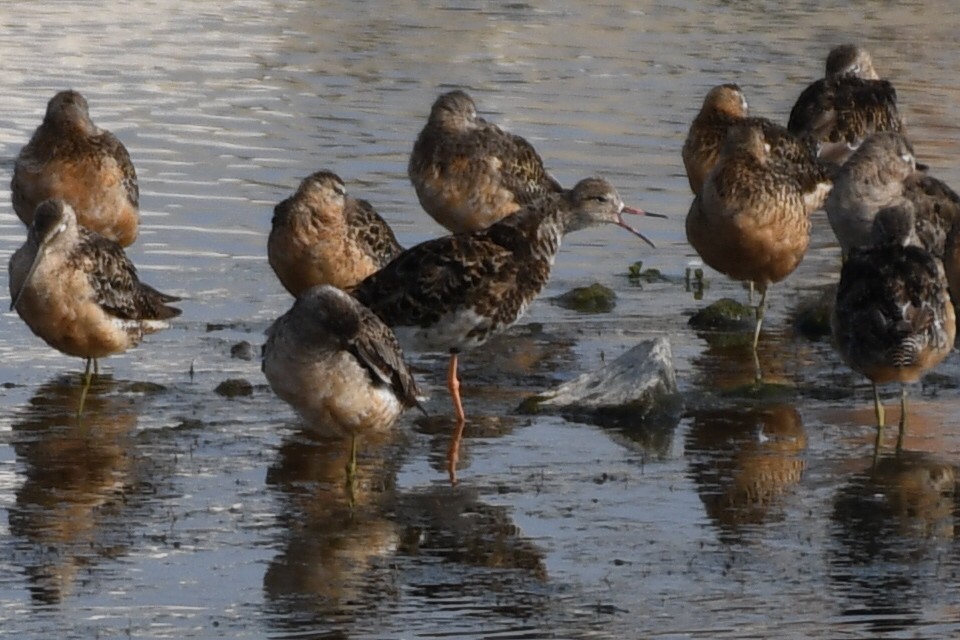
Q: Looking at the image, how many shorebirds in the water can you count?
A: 11